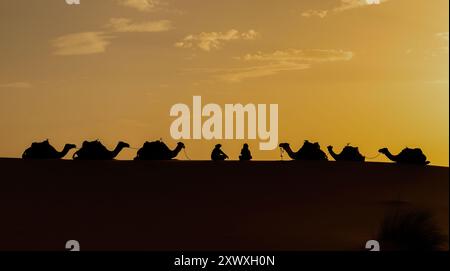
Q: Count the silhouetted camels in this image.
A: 6